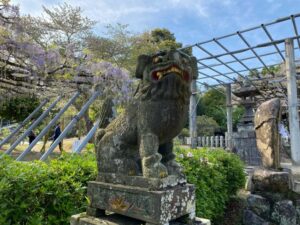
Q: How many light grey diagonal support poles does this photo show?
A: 5